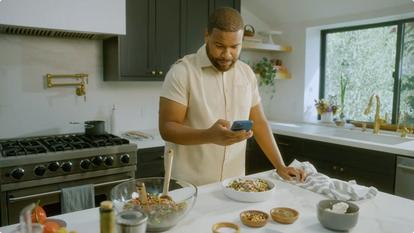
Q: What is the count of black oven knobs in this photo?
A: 8